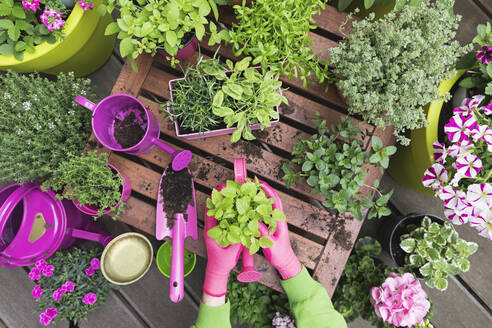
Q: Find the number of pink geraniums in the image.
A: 1